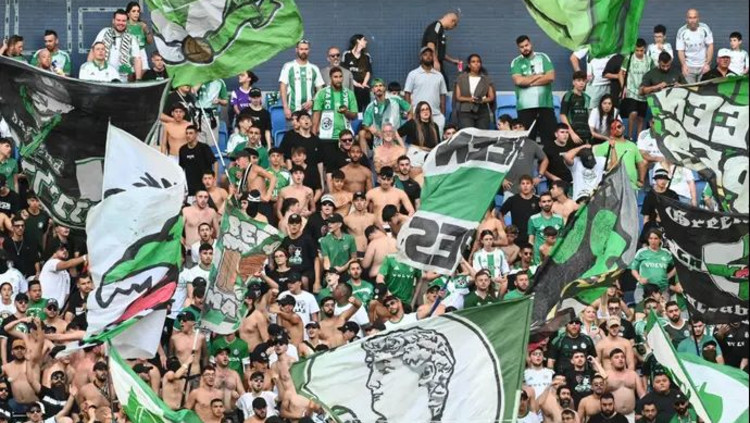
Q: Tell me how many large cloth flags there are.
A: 12